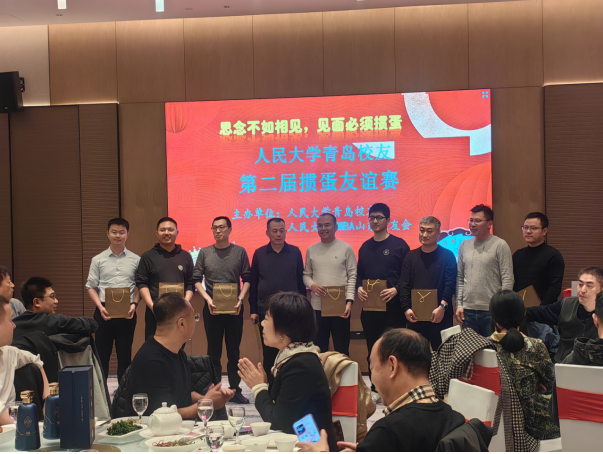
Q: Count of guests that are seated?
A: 9